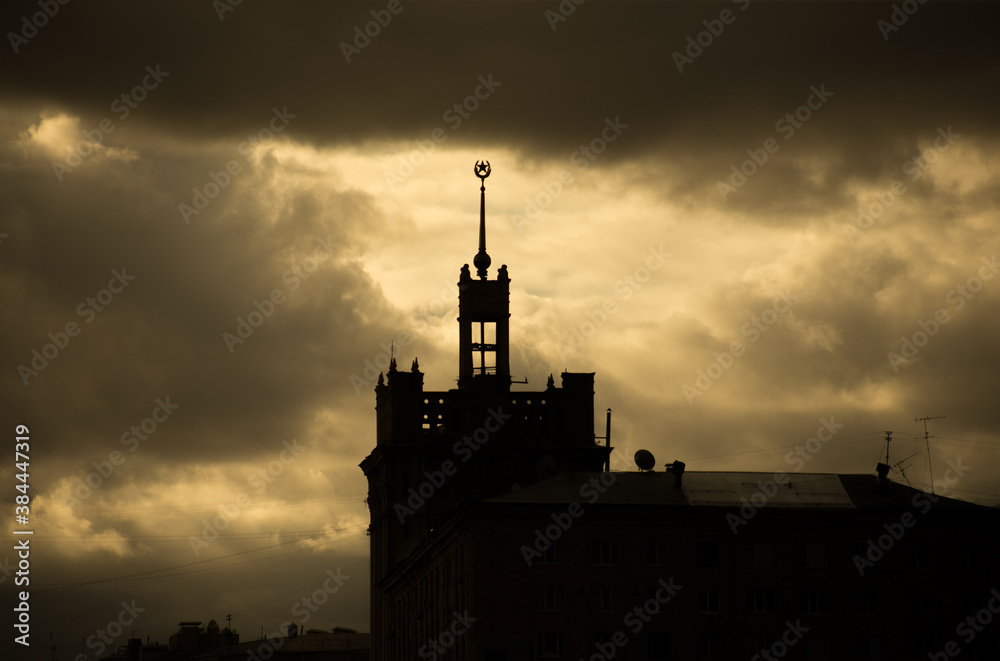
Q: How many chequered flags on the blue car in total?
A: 0